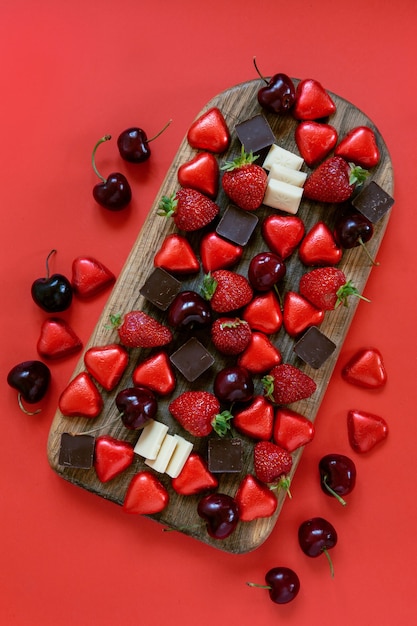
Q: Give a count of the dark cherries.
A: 14